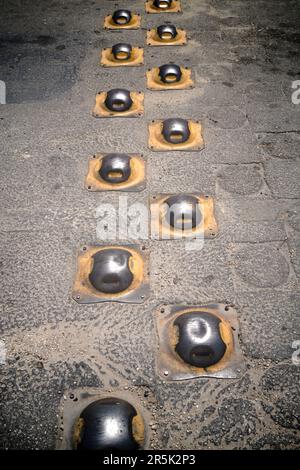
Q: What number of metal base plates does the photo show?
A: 12